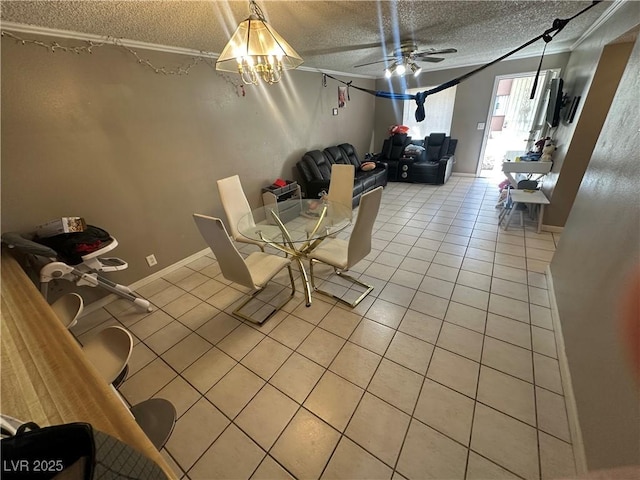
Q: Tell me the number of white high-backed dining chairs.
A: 4